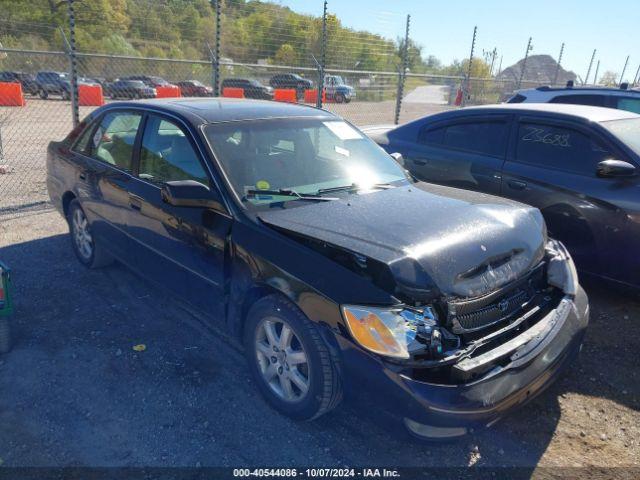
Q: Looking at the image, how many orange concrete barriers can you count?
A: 6